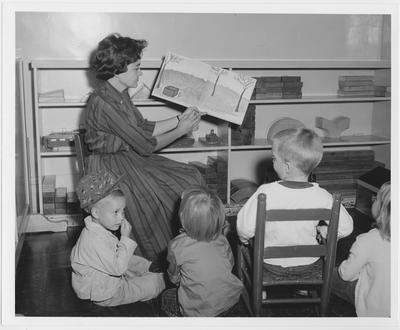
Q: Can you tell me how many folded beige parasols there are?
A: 0